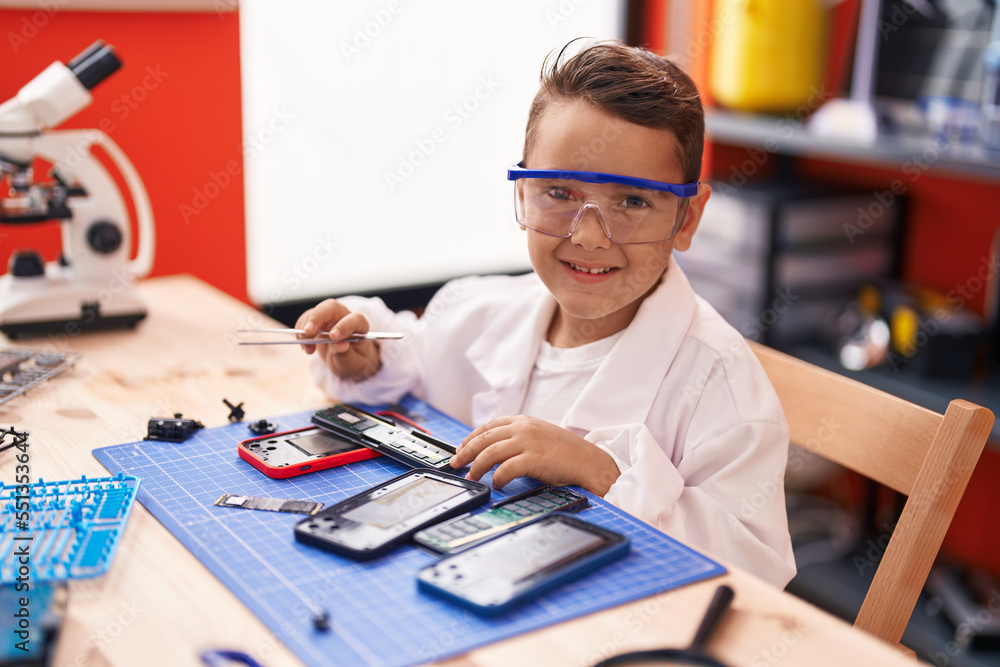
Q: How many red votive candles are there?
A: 0